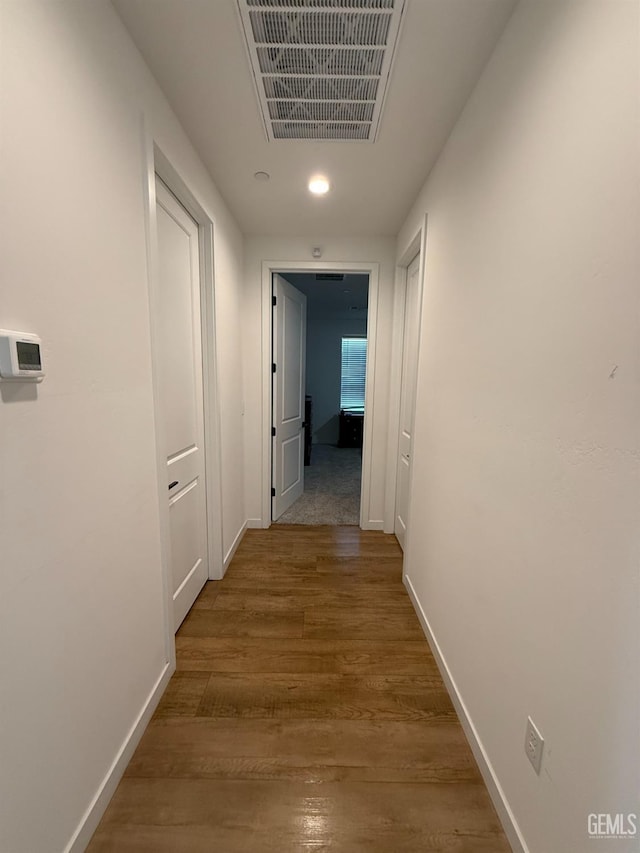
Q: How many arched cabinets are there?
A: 0